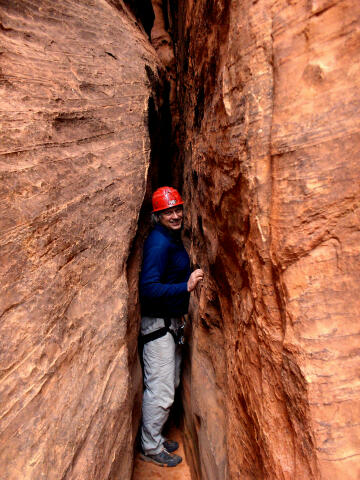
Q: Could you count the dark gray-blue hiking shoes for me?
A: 2